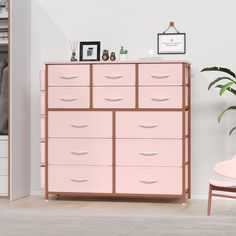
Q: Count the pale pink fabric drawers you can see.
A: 12